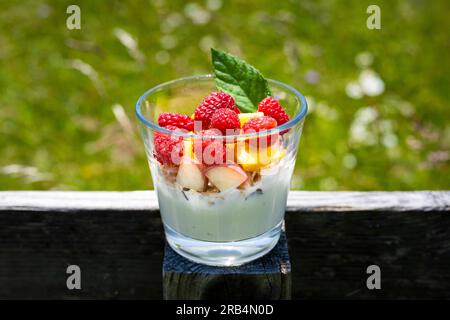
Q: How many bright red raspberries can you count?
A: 7